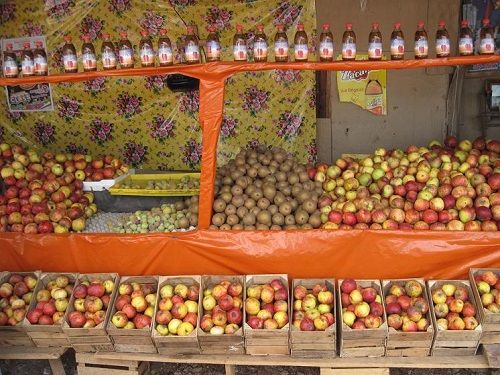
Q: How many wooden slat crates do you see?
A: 12